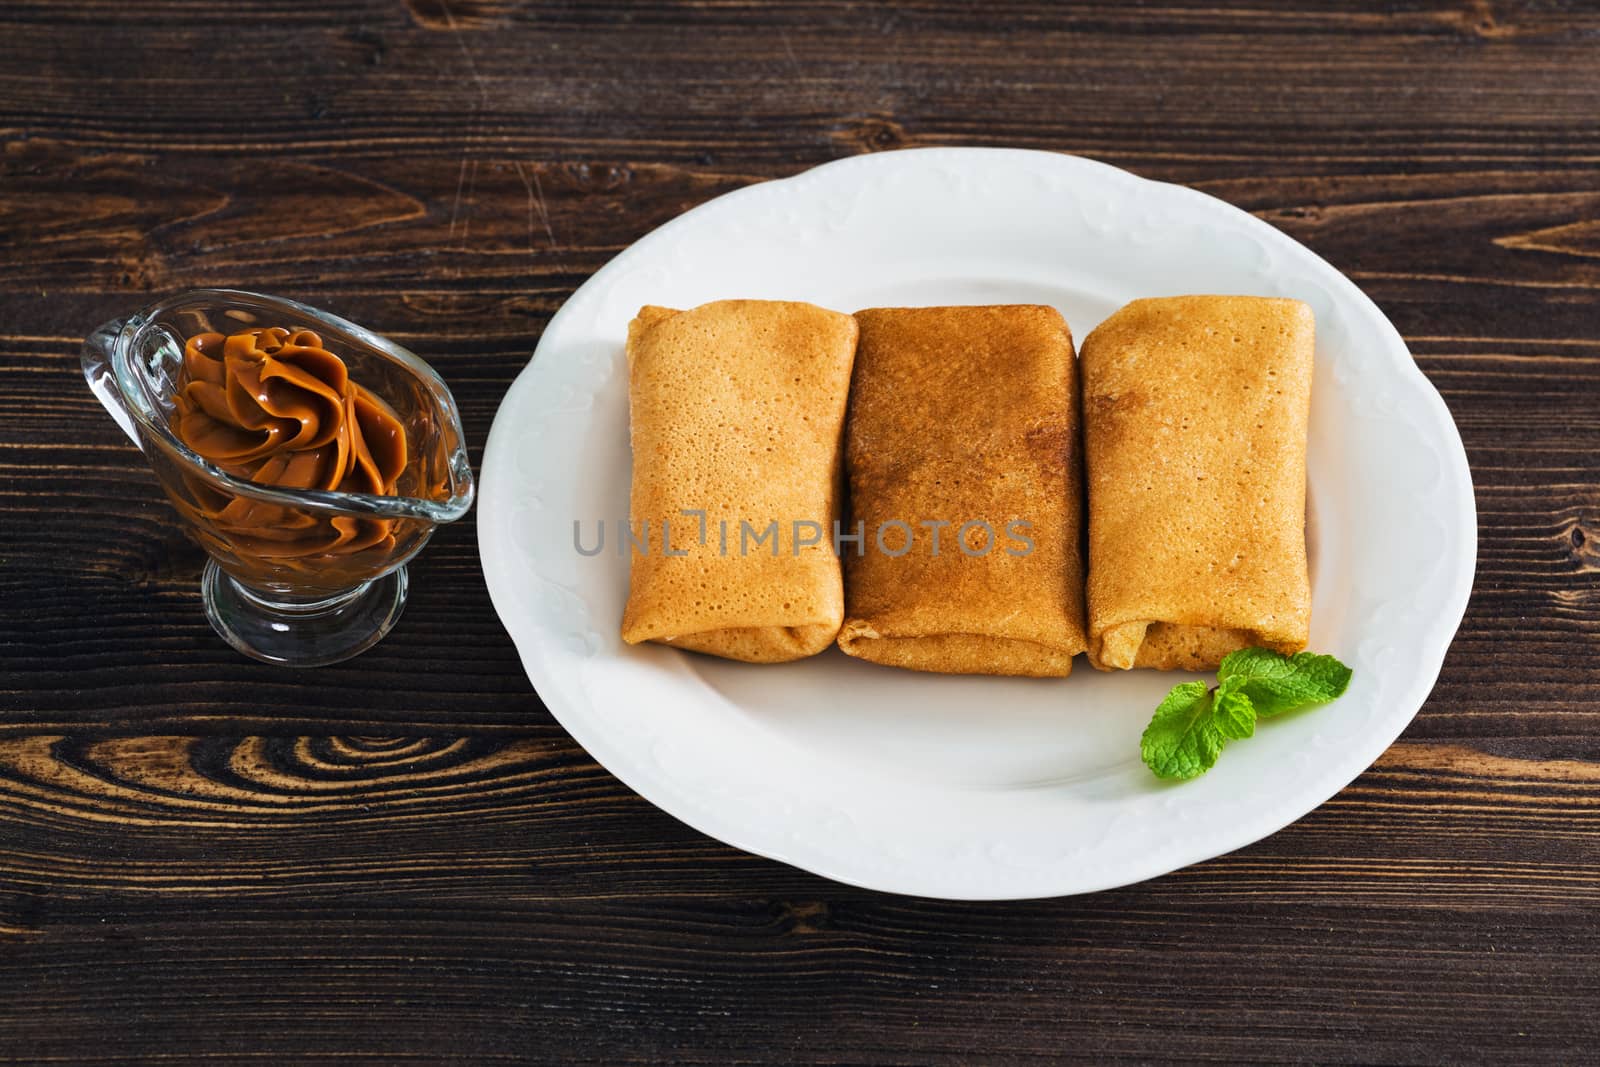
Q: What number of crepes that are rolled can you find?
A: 3